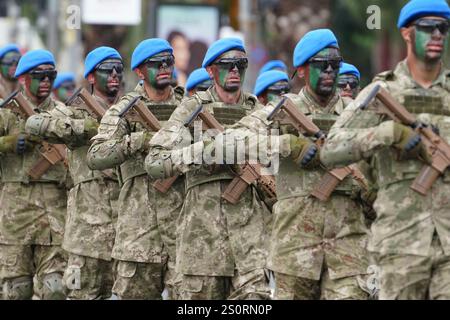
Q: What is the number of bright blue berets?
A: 12